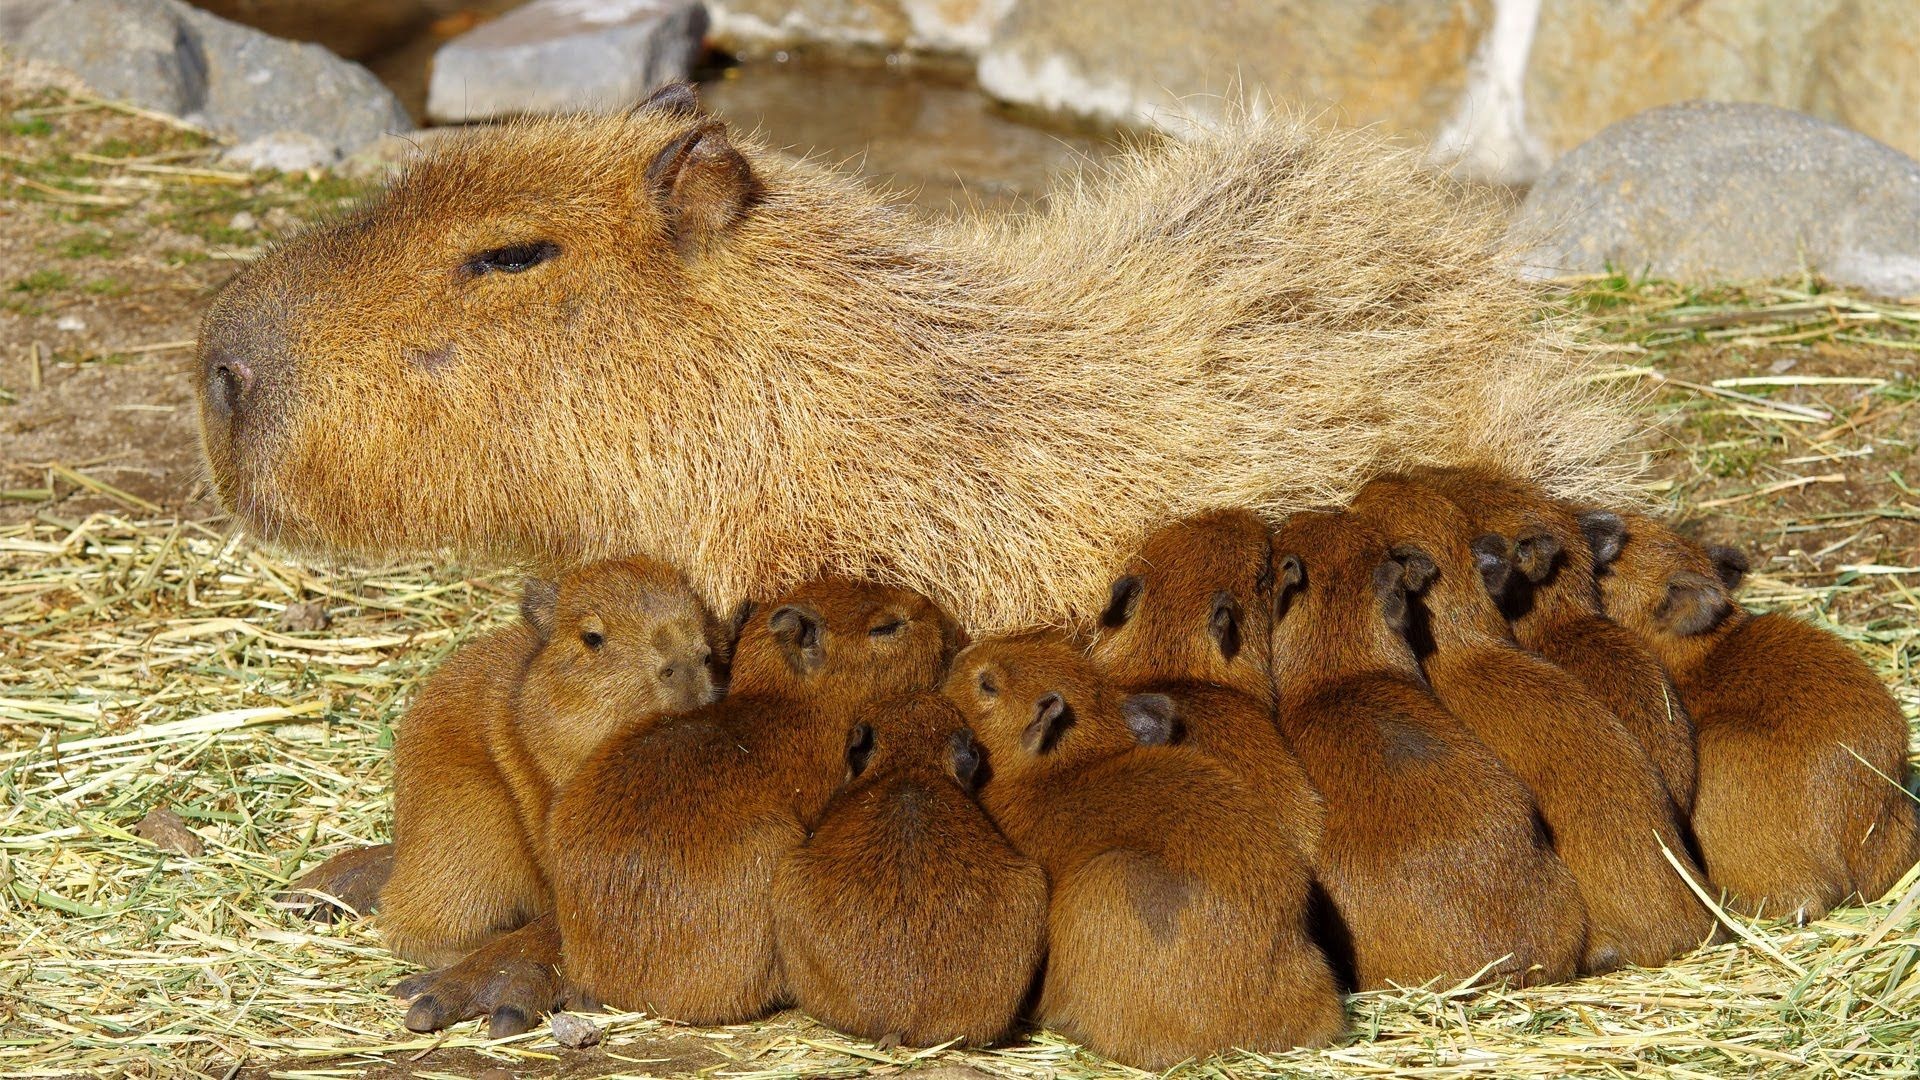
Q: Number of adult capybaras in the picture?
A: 1